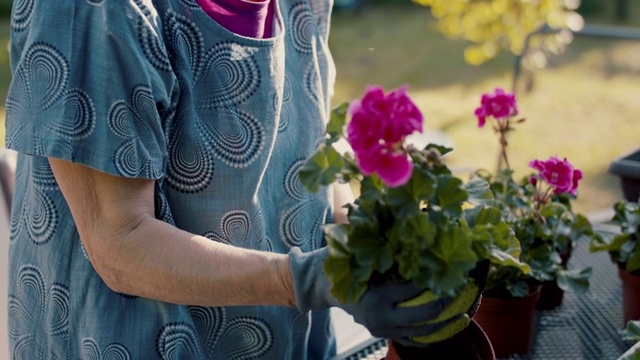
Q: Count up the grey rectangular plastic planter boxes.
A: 1